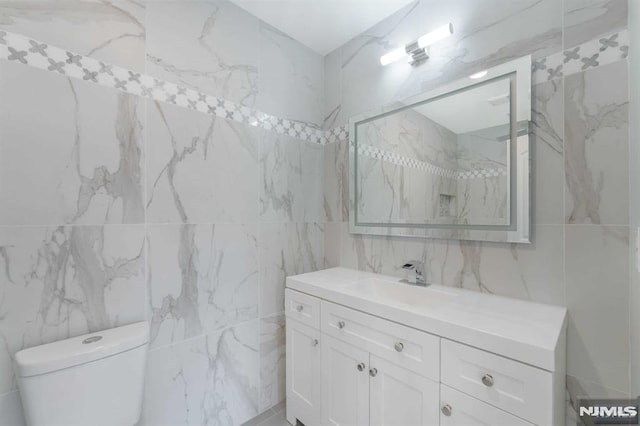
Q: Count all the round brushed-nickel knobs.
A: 8